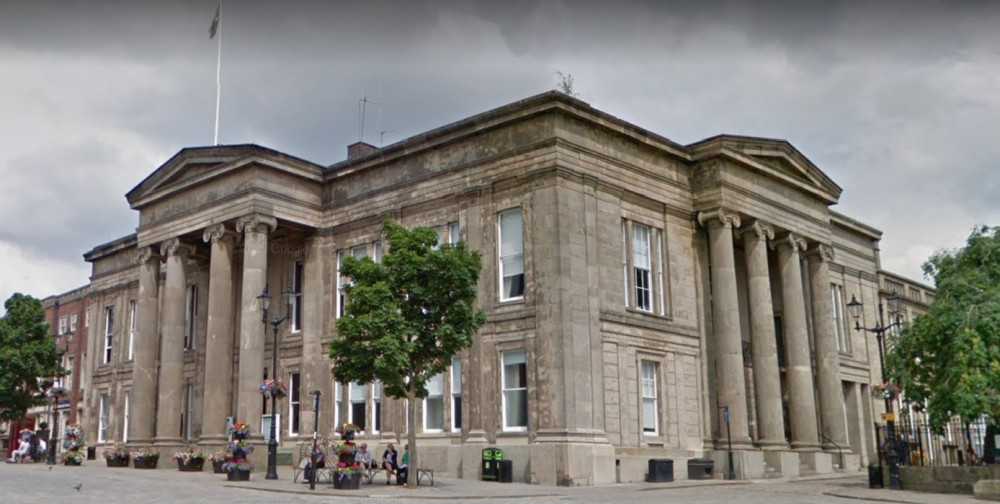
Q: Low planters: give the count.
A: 4